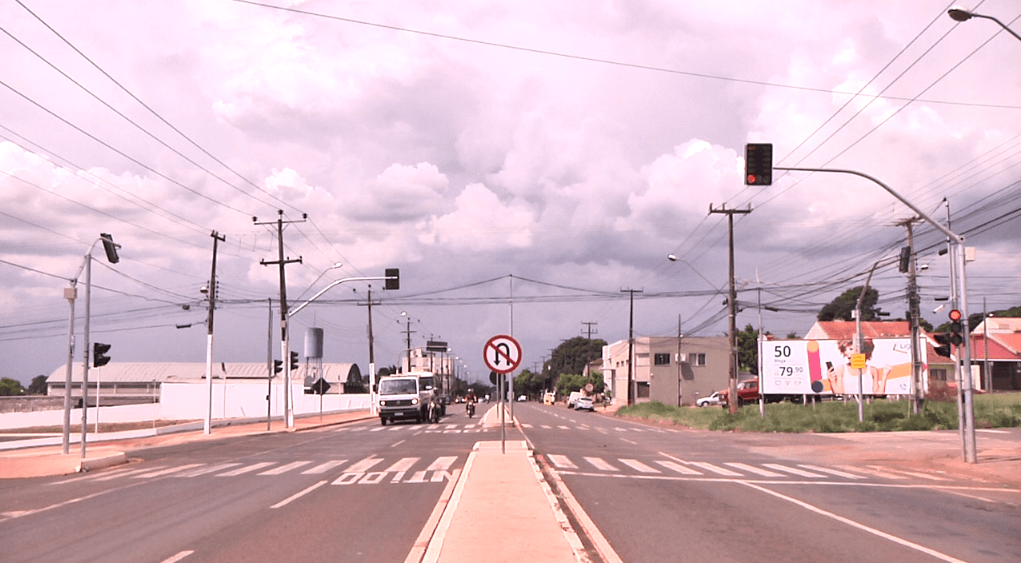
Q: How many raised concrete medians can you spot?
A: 2